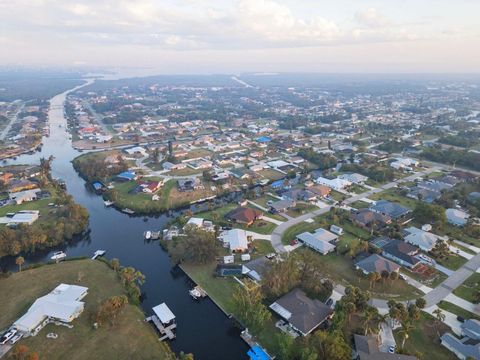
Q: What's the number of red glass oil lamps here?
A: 0